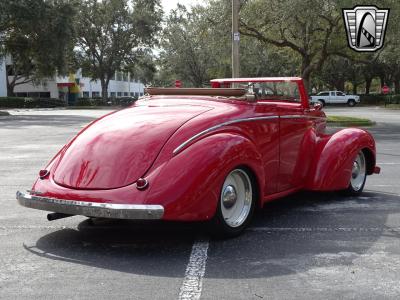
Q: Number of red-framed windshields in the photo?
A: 1